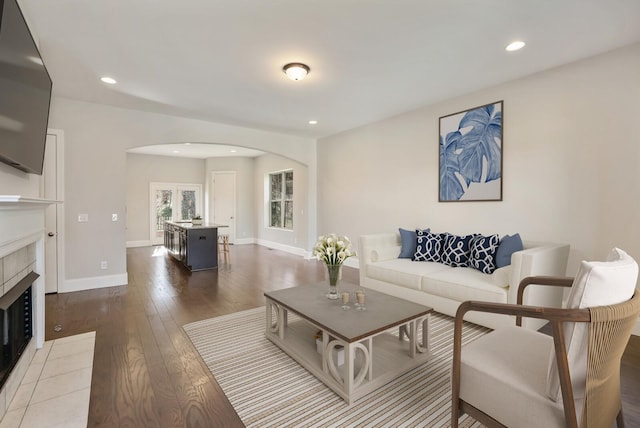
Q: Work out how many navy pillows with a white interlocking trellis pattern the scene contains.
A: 3